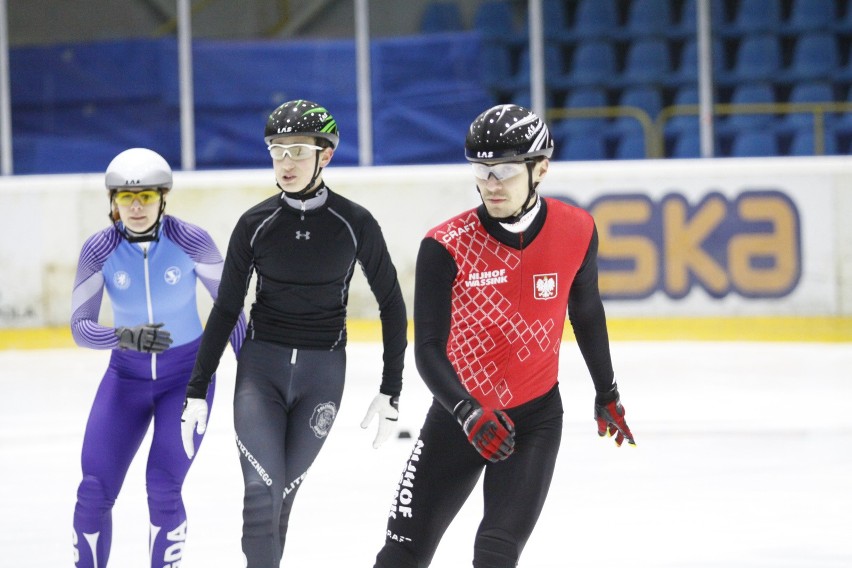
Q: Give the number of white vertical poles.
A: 5